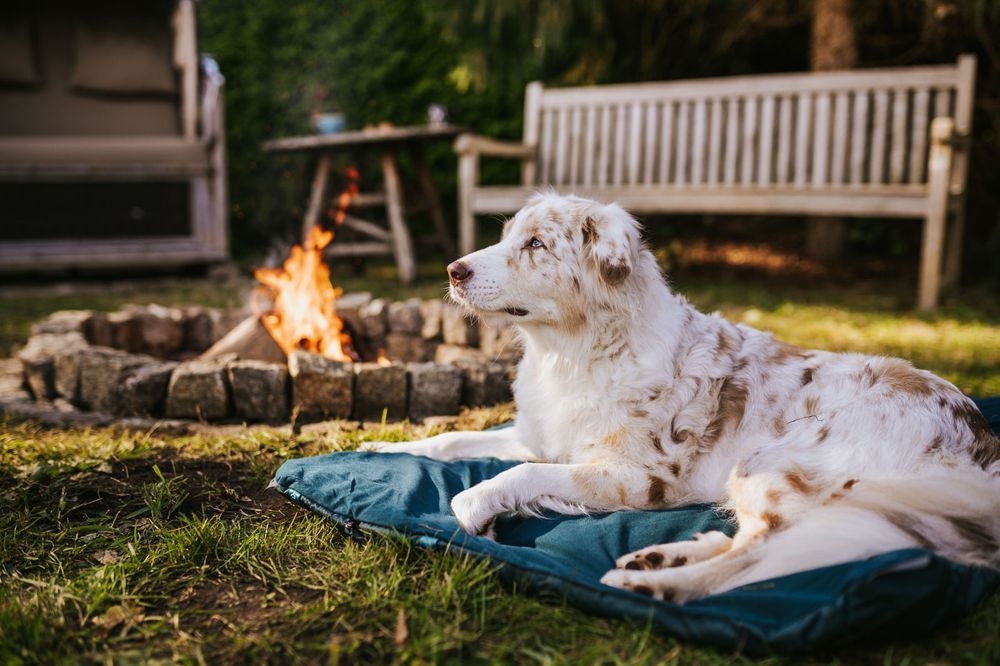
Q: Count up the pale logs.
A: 1